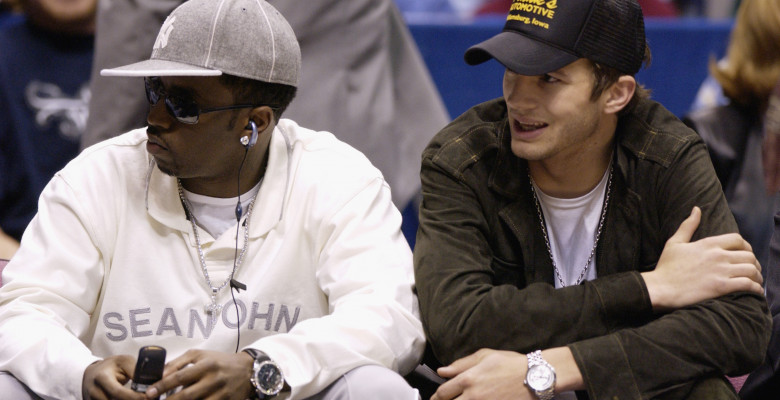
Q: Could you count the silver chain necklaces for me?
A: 2